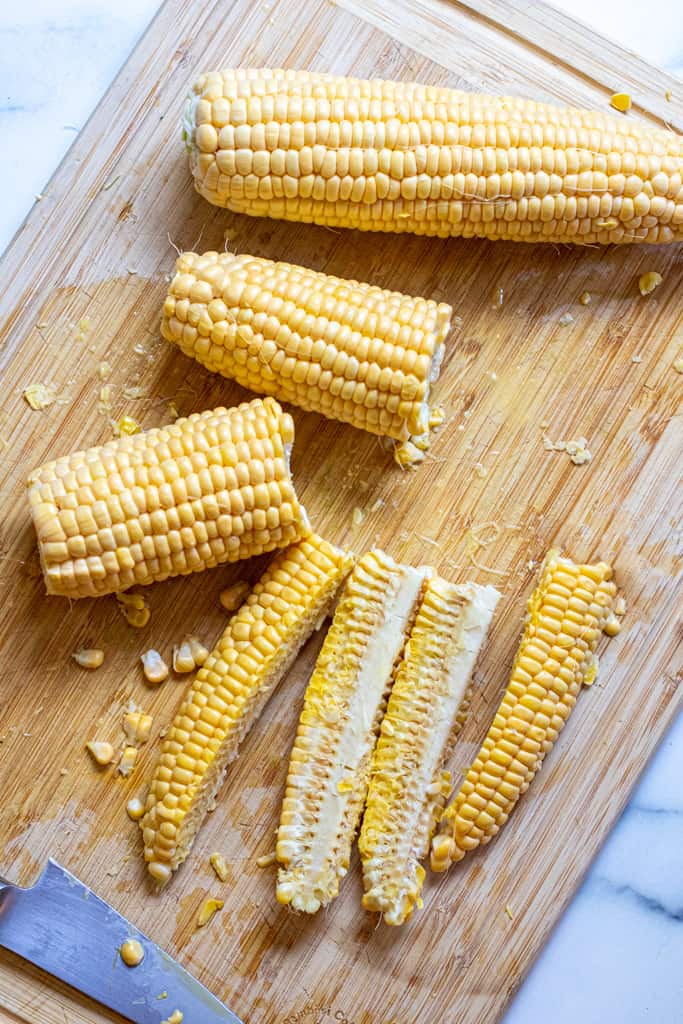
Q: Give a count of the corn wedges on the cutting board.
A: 4